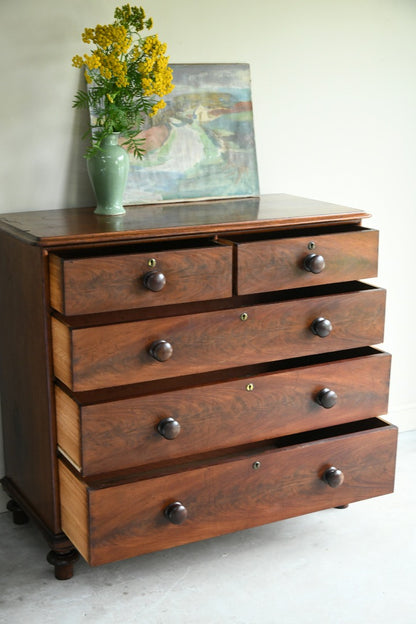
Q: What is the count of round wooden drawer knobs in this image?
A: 8